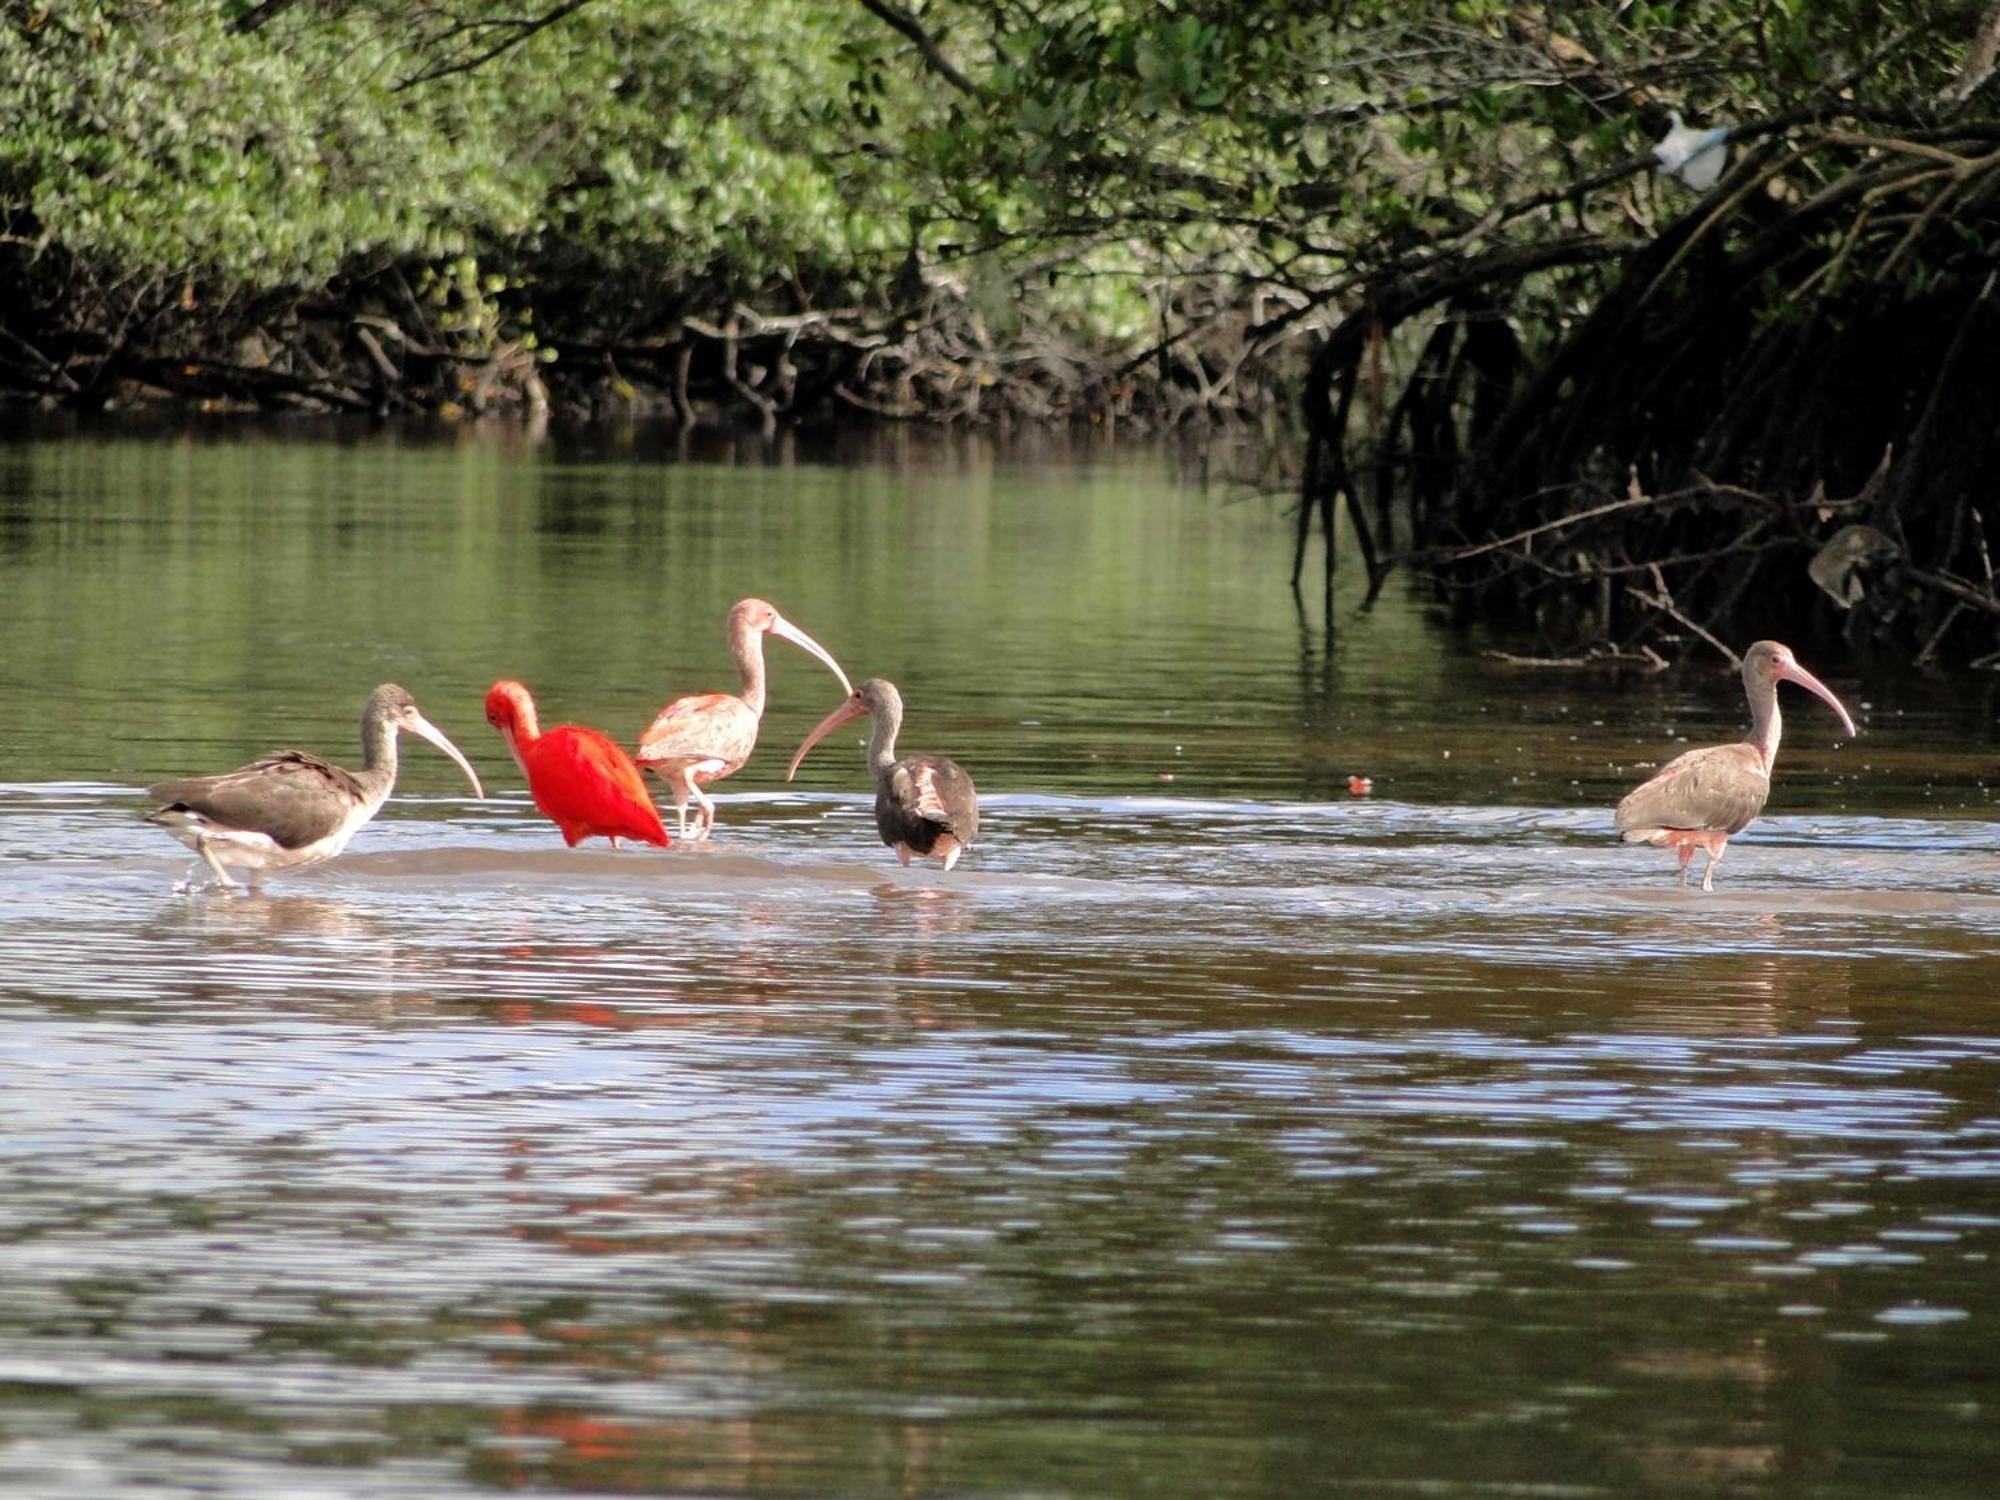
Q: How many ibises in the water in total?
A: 5